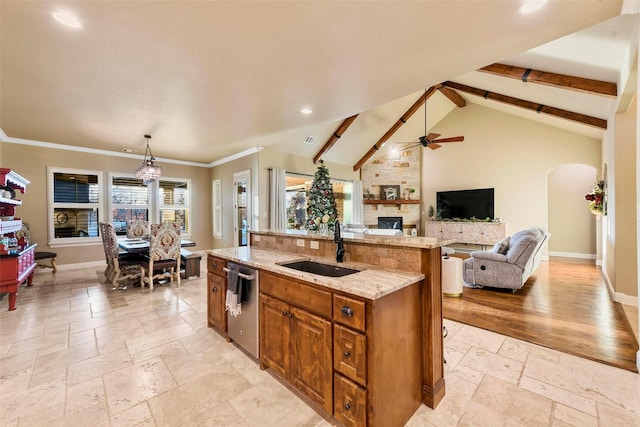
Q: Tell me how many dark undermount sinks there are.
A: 1